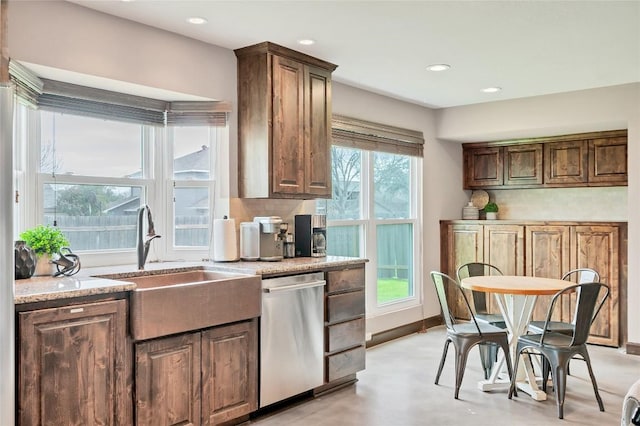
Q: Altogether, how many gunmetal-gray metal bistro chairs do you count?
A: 4